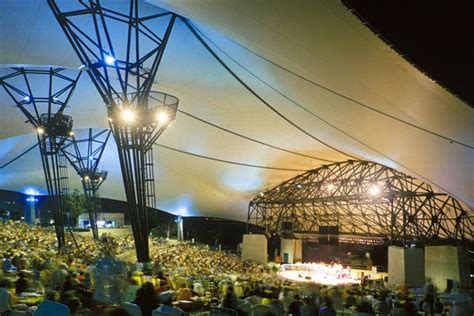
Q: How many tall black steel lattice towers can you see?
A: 3